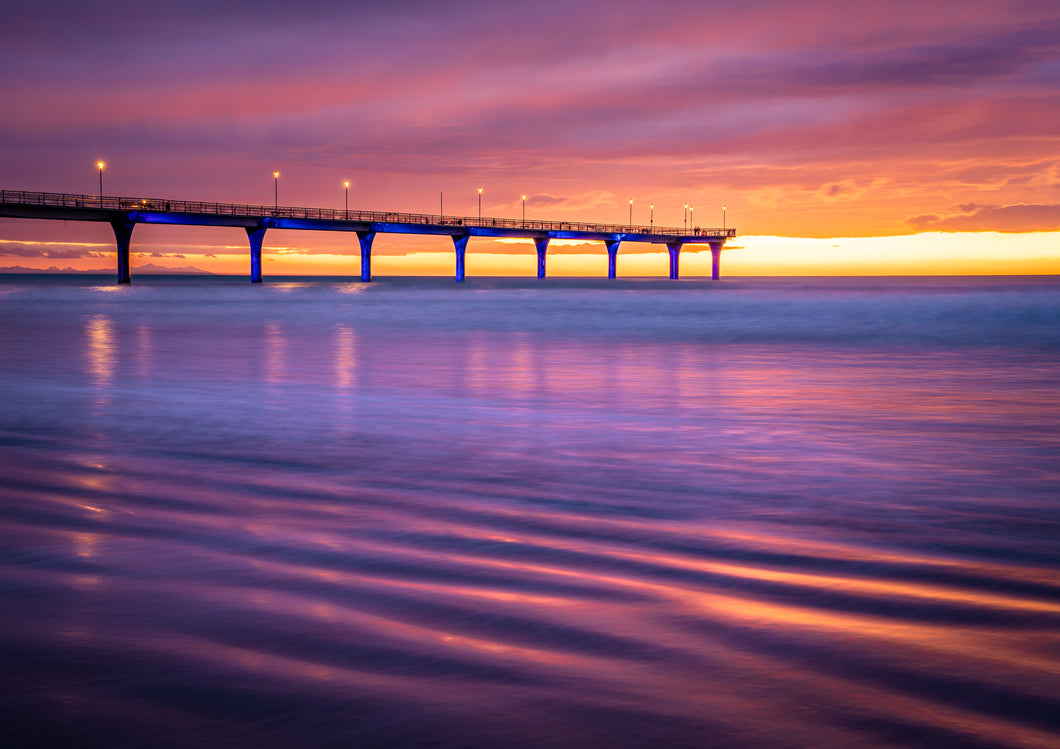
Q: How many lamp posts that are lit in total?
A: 10